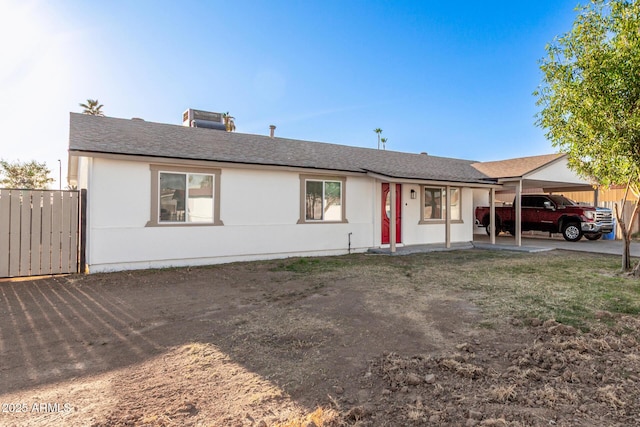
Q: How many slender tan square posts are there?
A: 4